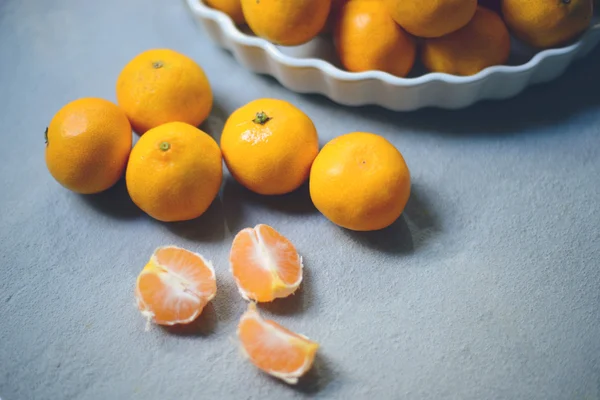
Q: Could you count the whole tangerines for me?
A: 11